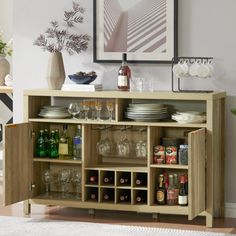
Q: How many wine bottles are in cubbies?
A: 8